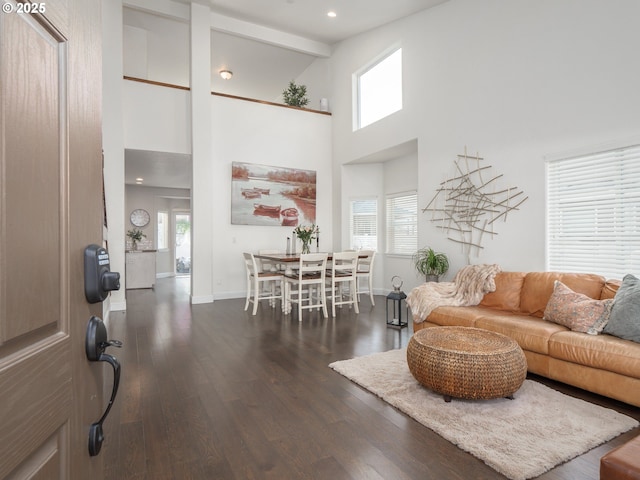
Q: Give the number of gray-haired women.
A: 0